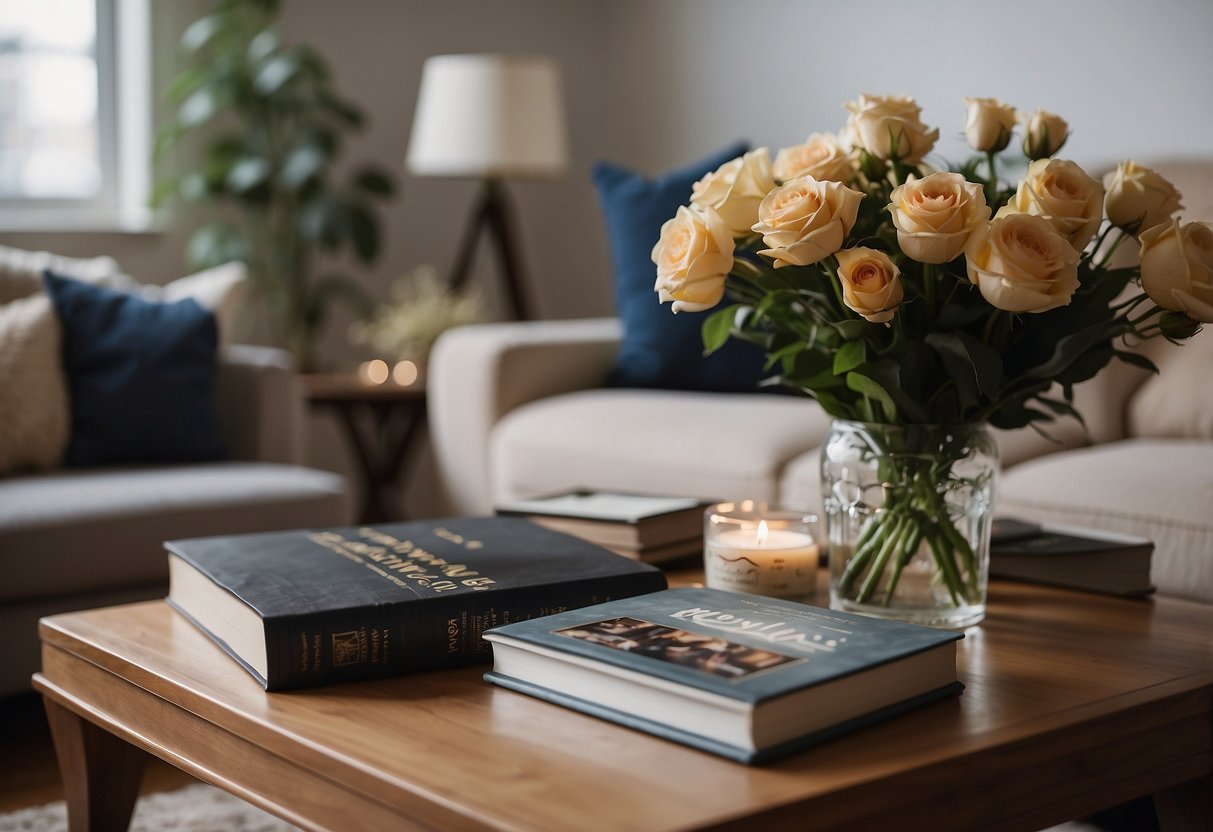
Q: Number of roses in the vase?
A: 13